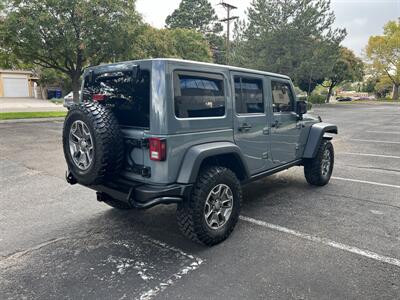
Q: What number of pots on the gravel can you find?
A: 0